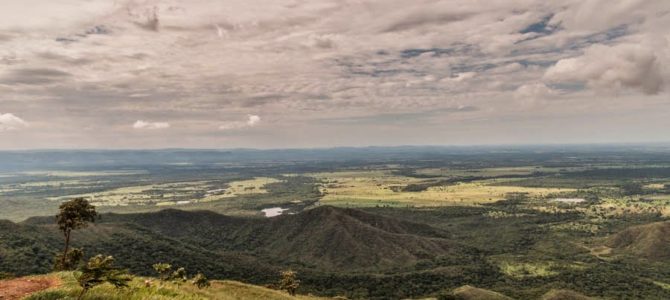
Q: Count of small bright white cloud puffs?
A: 3